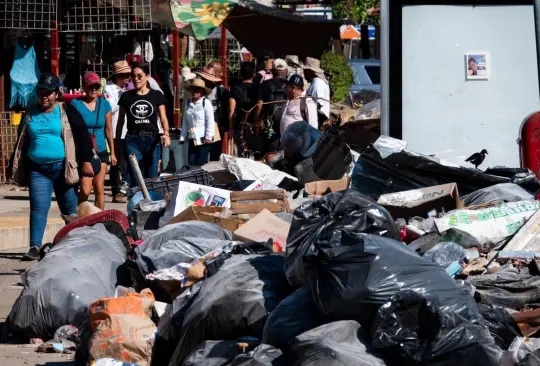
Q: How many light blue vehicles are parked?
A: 1